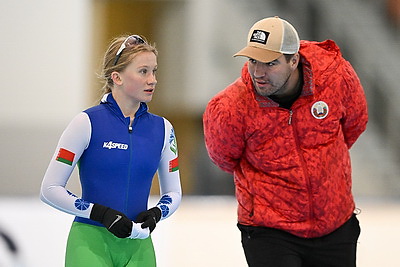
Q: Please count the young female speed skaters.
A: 1